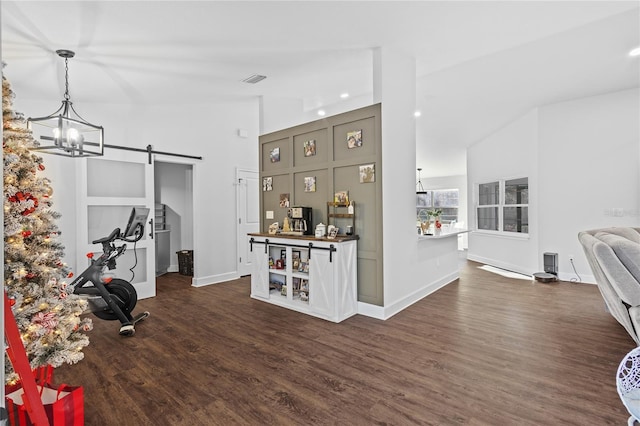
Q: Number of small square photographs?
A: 8